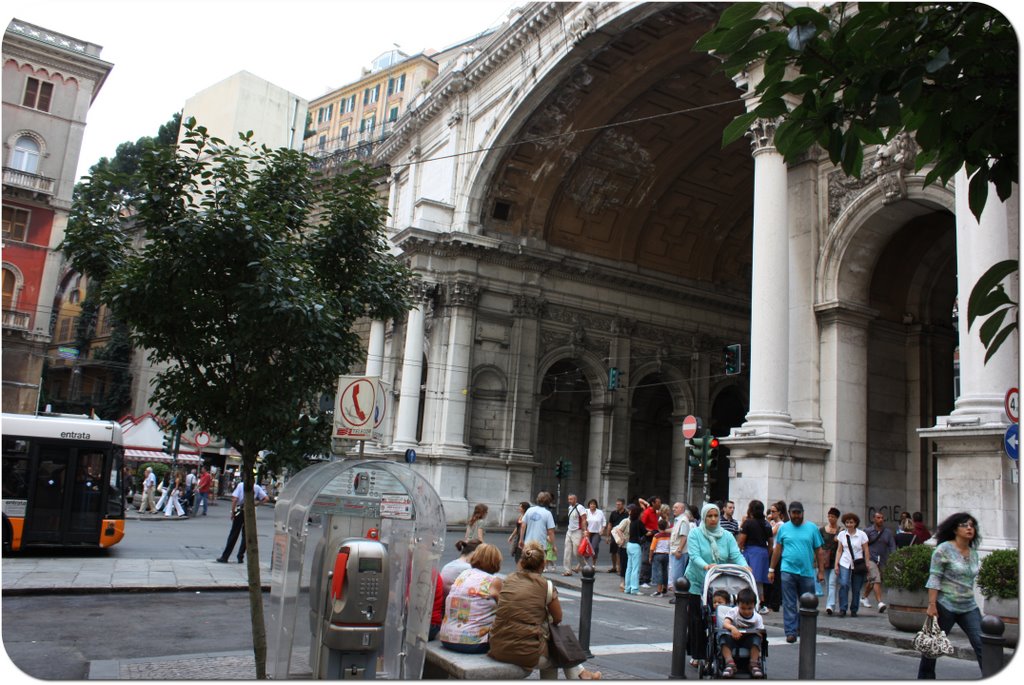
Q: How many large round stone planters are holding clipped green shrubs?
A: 2